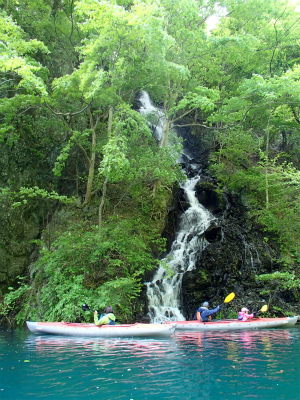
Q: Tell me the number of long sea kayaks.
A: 2